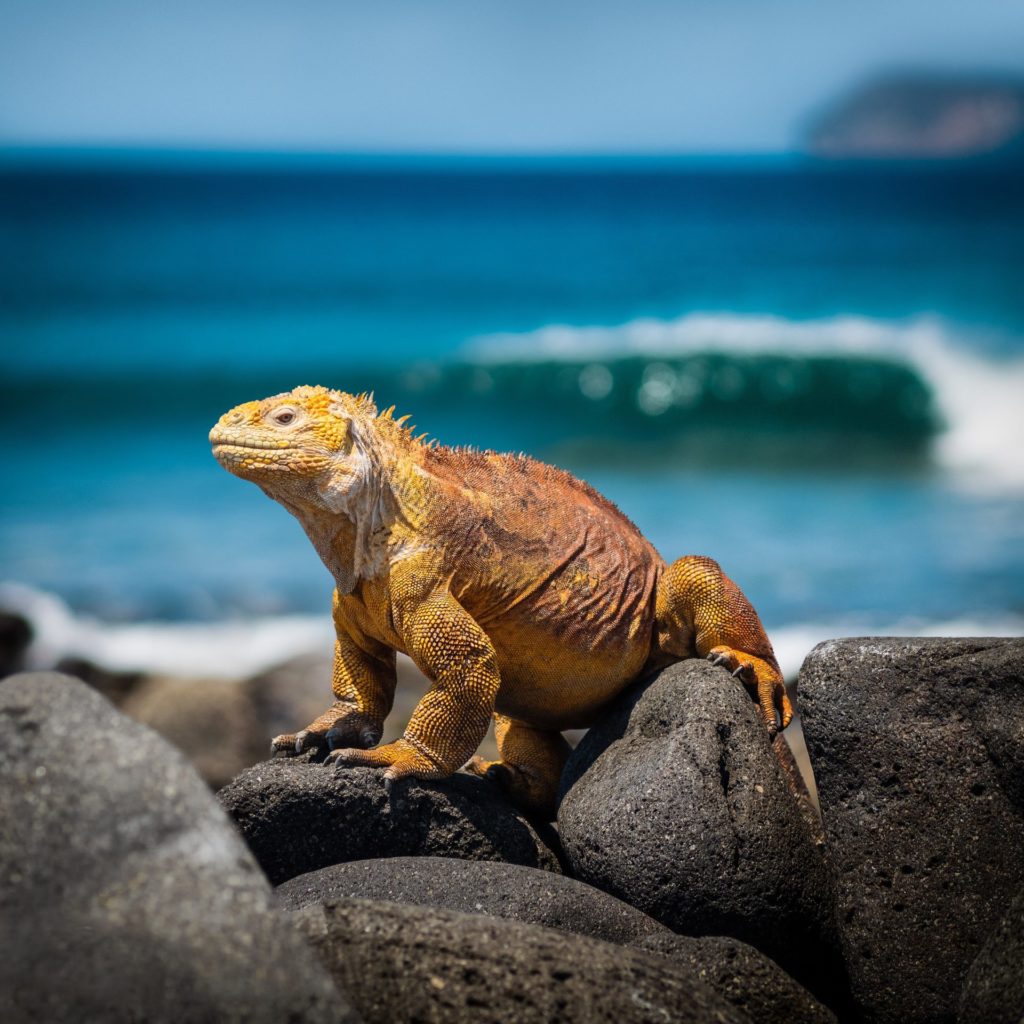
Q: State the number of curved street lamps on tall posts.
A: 0